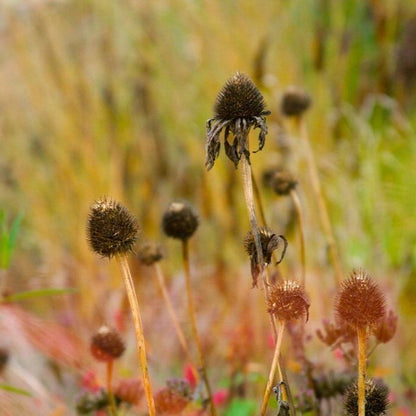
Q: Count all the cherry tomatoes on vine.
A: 0